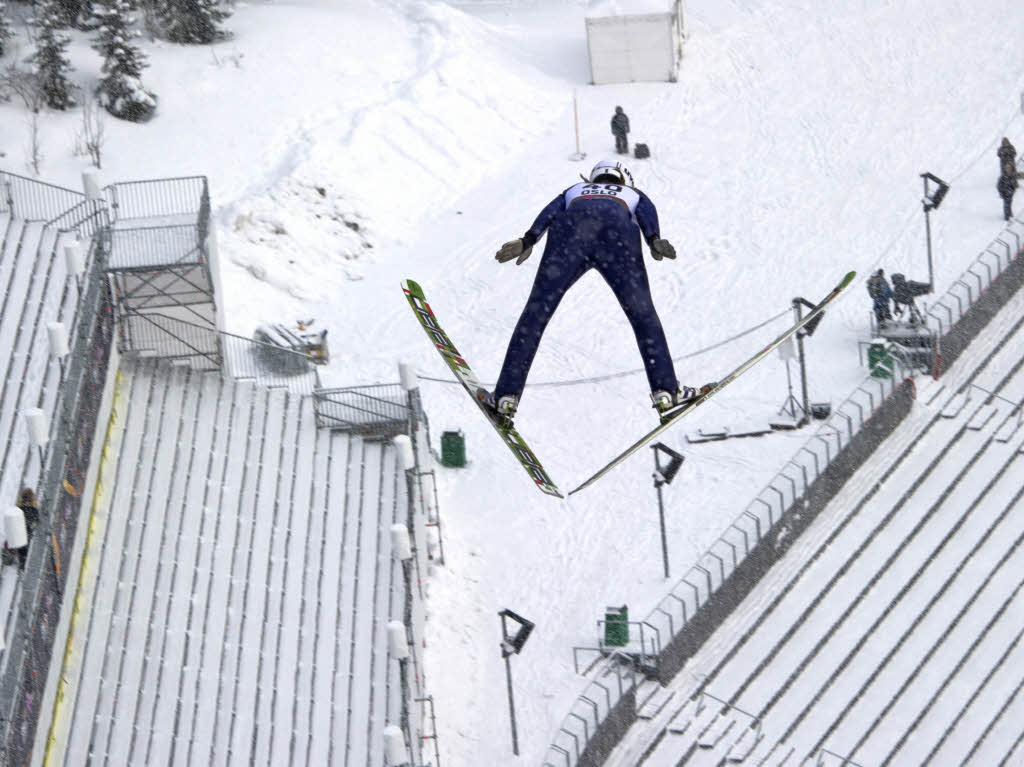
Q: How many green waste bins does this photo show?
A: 3